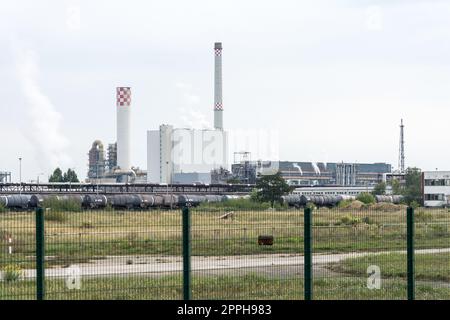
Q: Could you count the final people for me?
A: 0